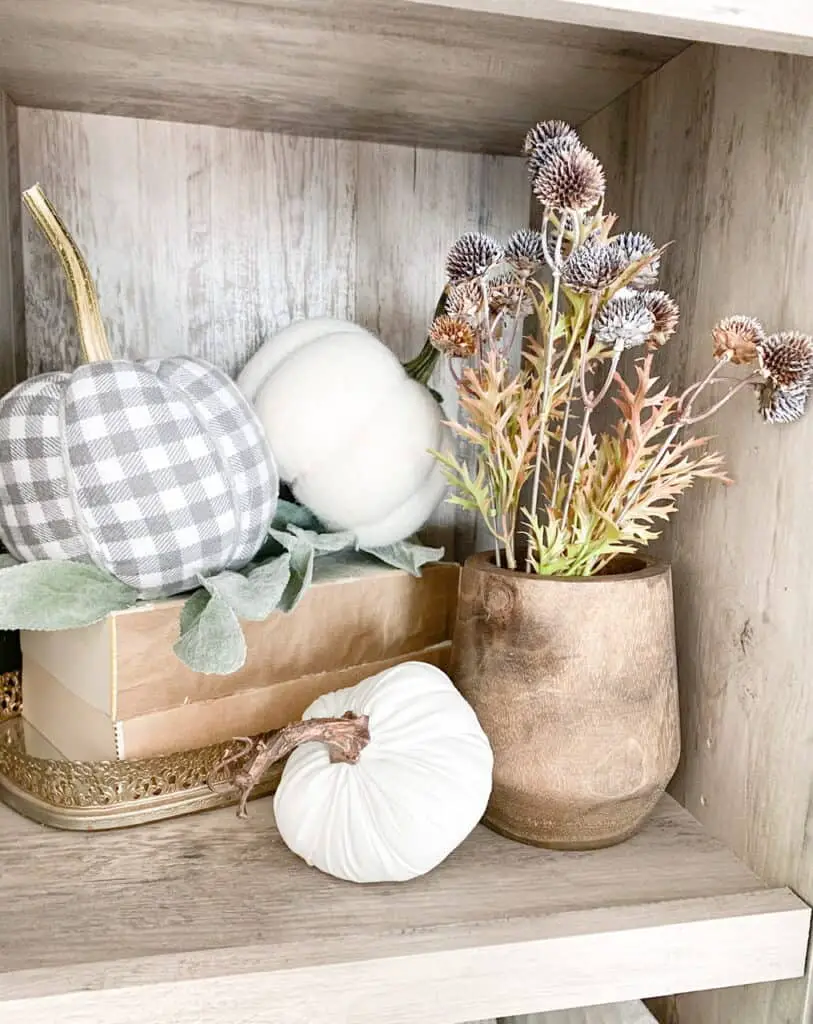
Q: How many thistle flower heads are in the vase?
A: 15